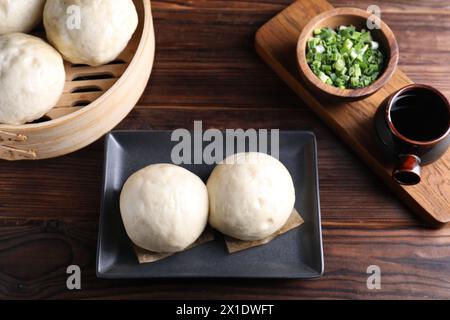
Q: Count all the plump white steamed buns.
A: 5